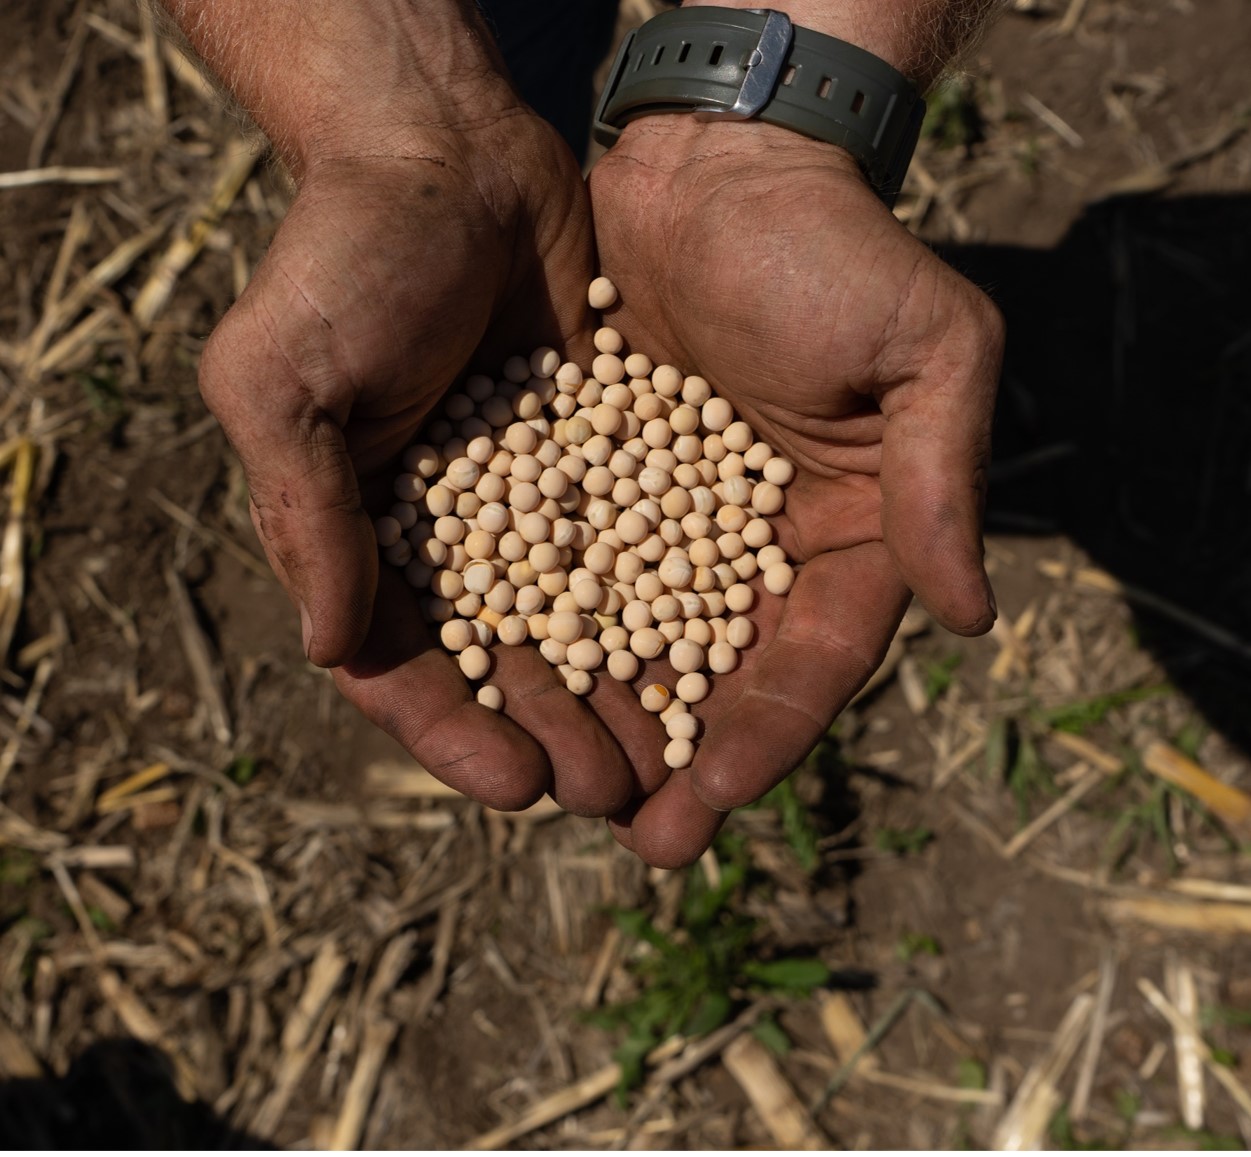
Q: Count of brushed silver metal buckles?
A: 1